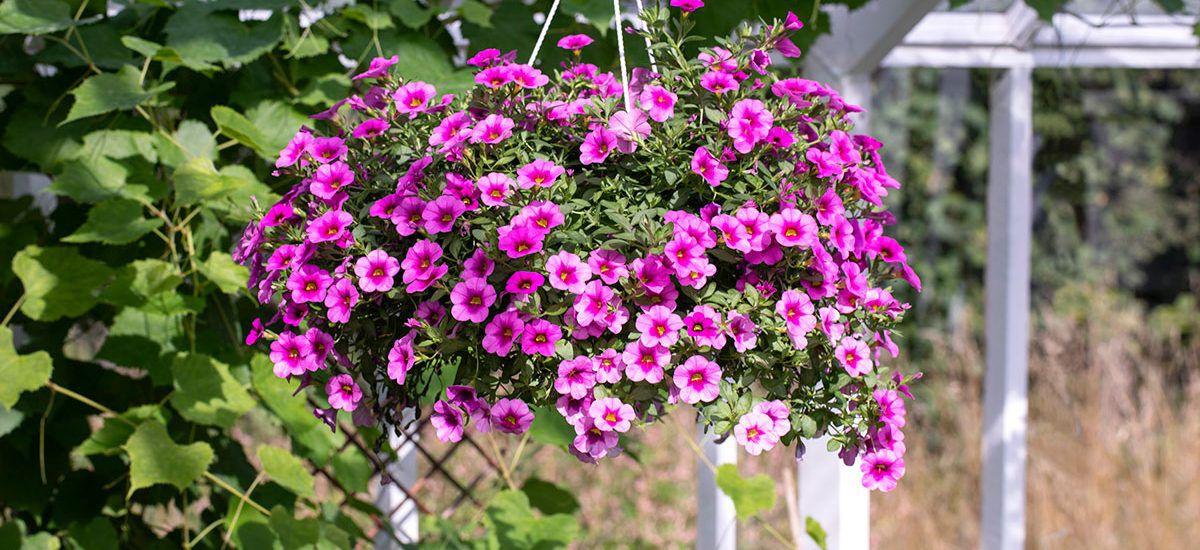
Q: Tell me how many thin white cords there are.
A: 3